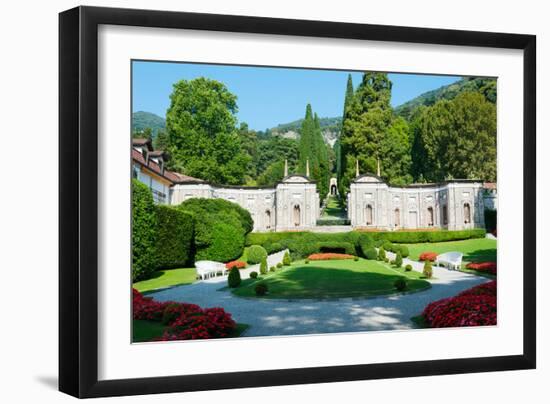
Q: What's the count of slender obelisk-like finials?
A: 4